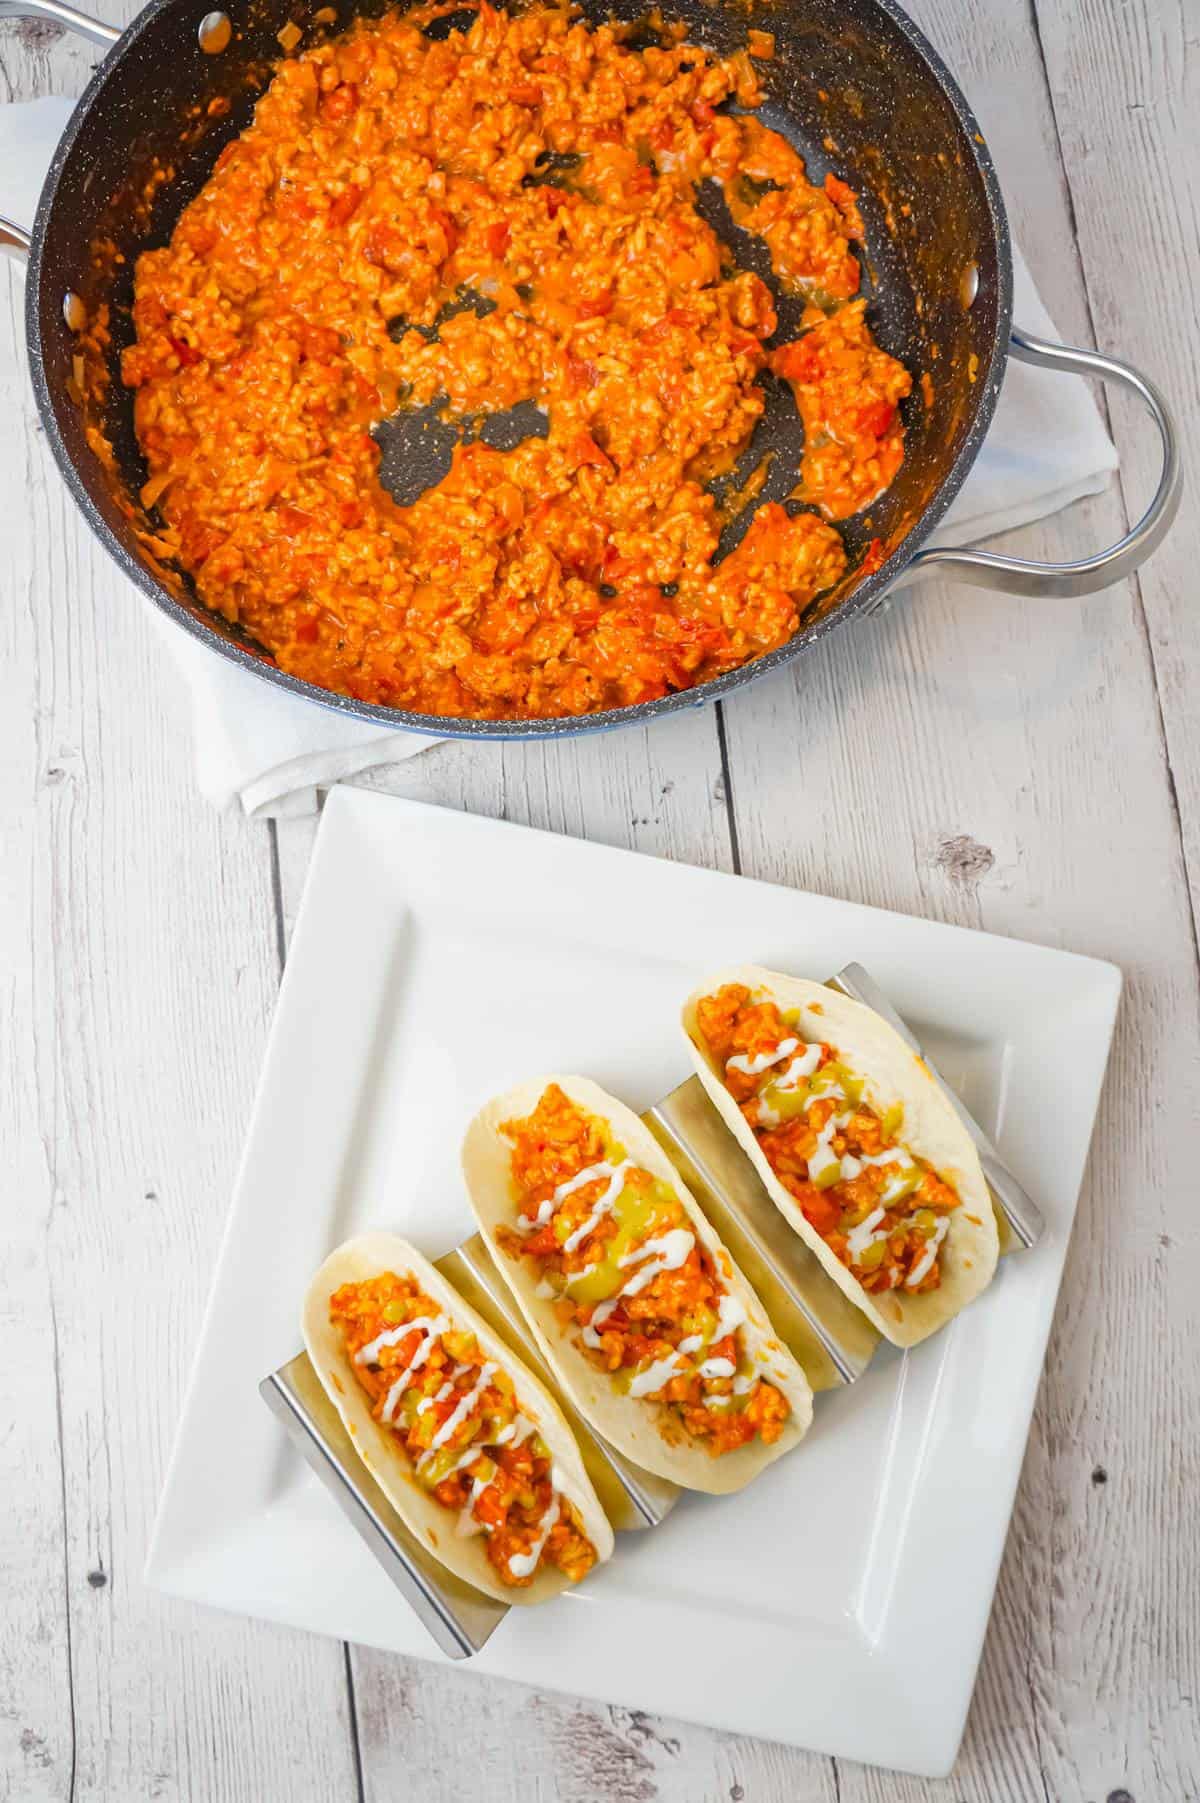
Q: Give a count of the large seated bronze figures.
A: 0